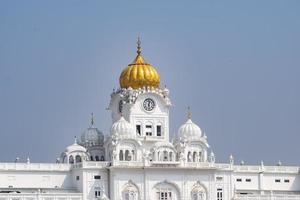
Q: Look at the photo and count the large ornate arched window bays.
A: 3